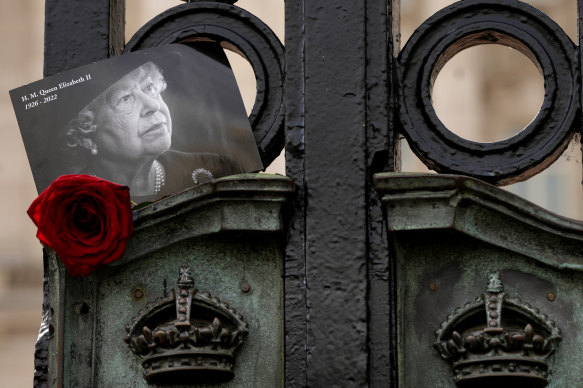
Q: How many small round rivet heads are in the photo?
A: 4